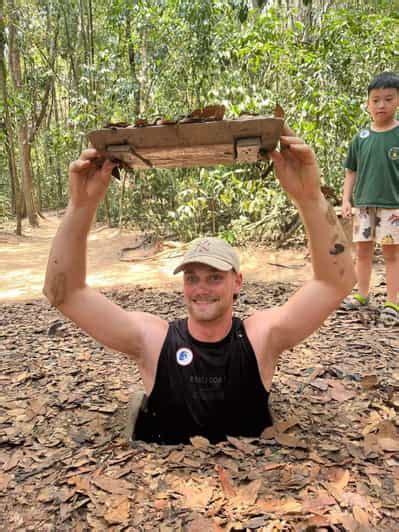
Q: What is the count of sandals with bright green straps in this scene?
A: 2